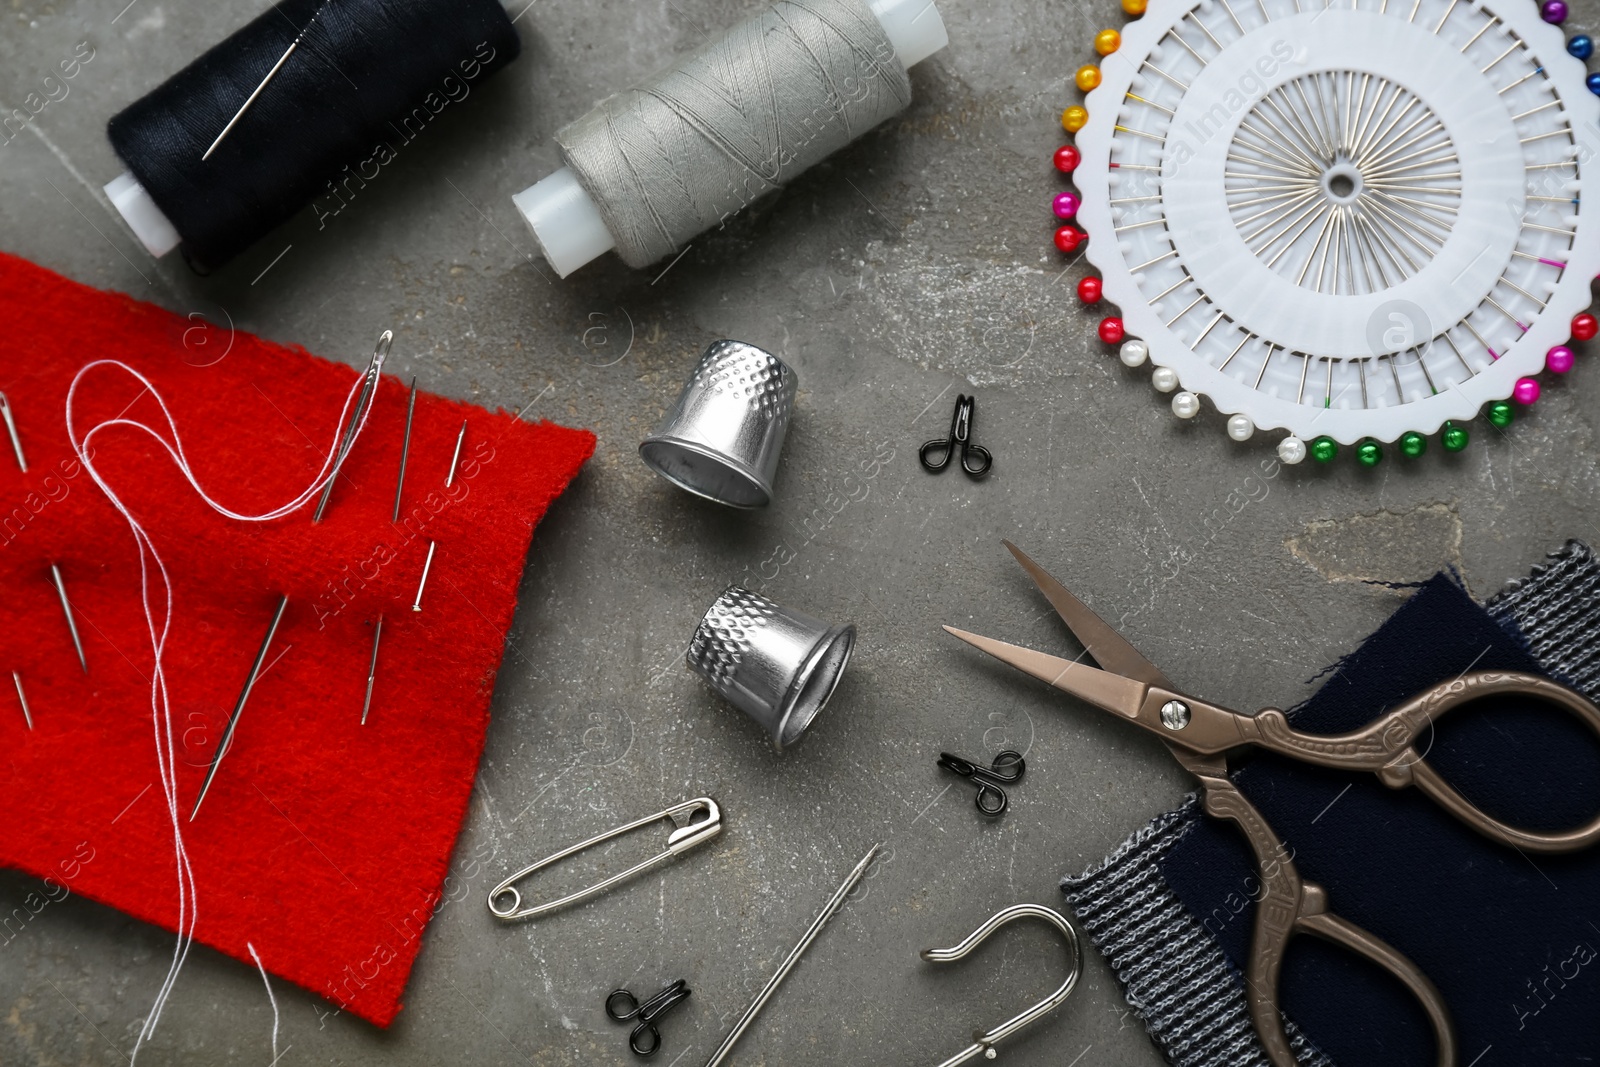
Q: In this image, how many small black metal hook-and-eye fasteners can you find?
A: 3